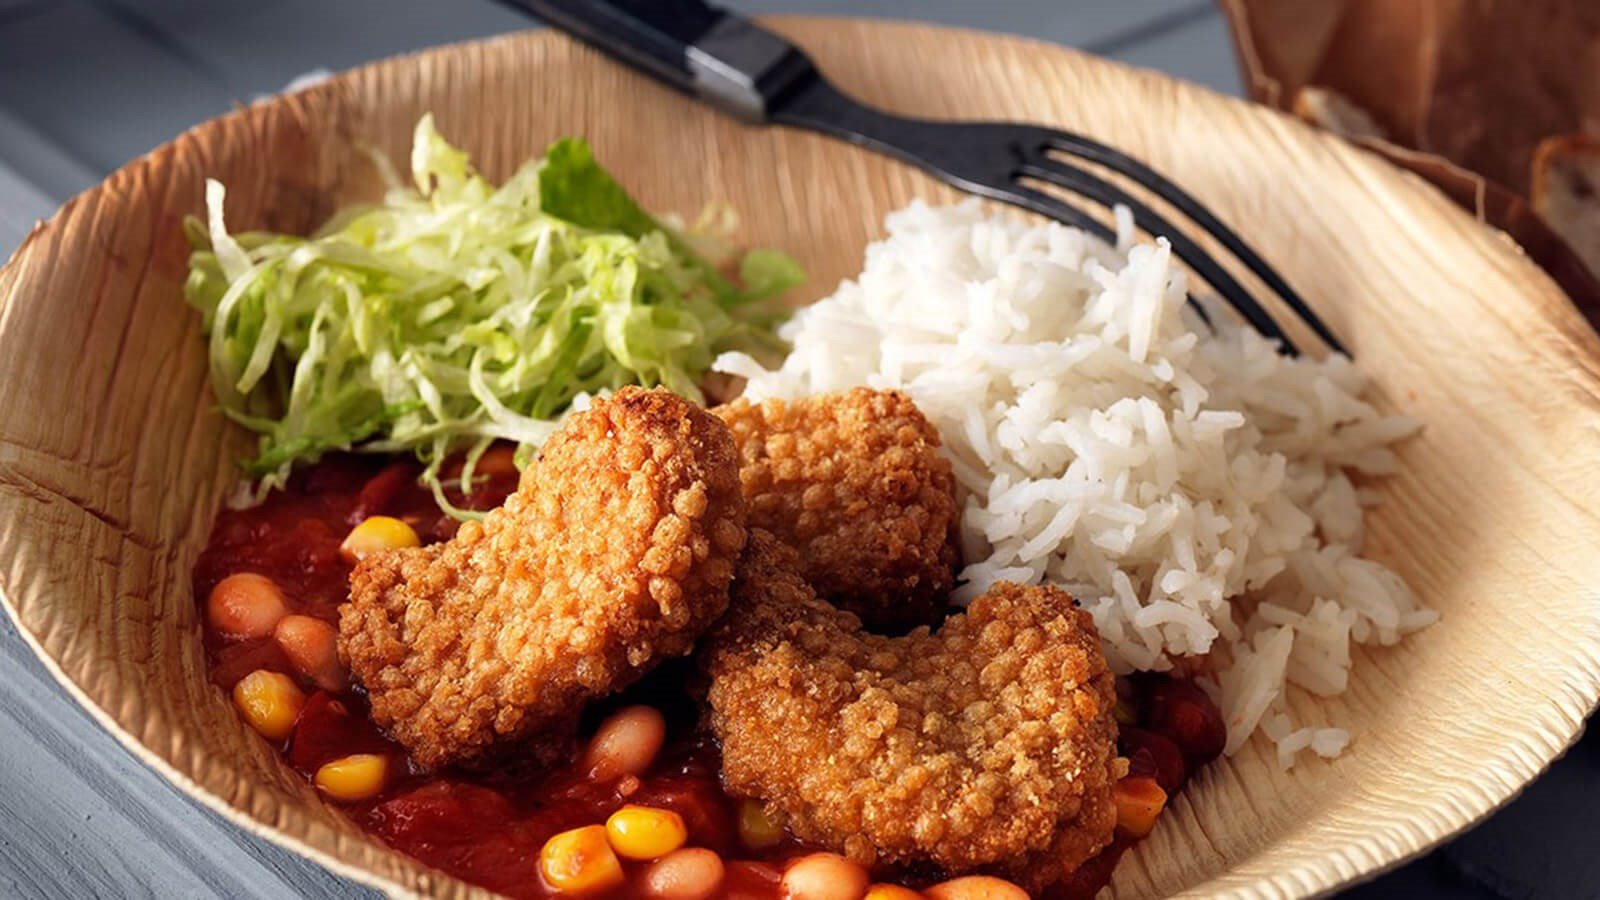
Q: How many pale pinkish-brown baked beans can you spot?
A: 6